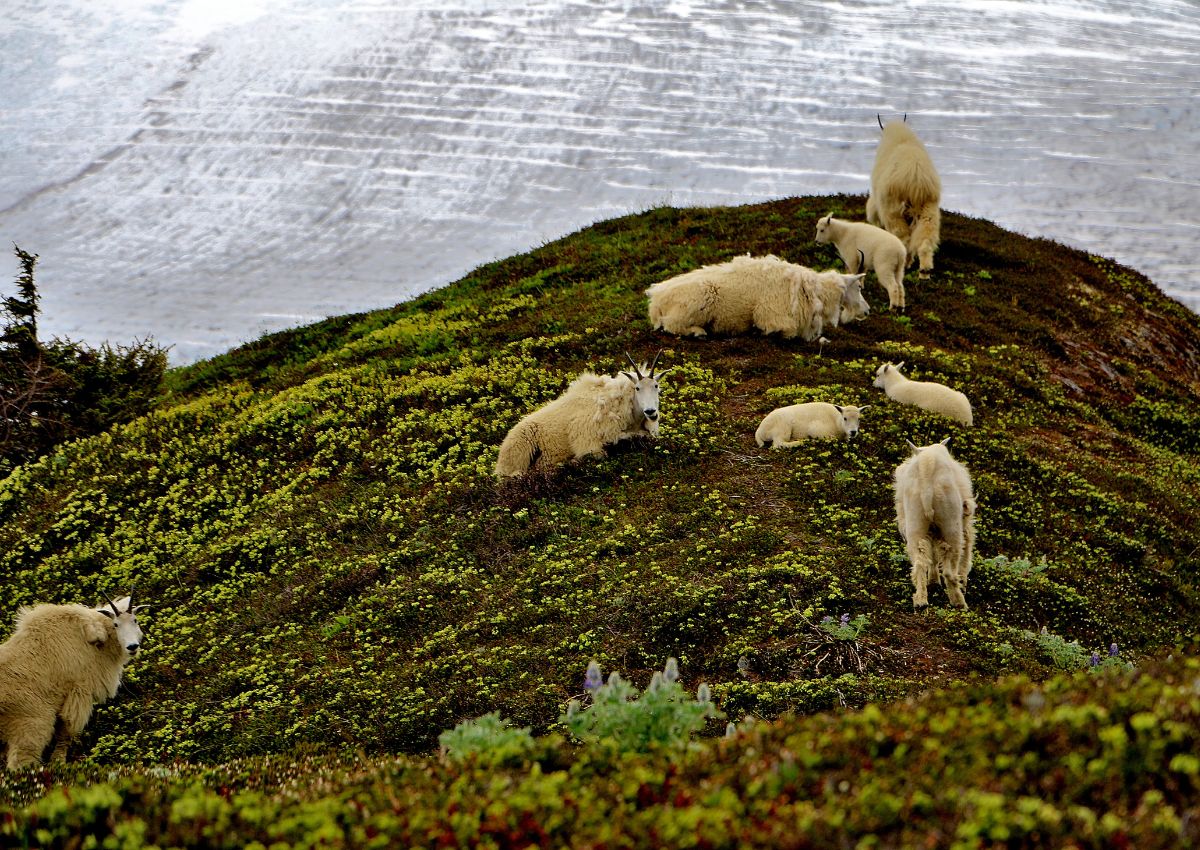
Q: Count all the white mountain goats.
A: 8